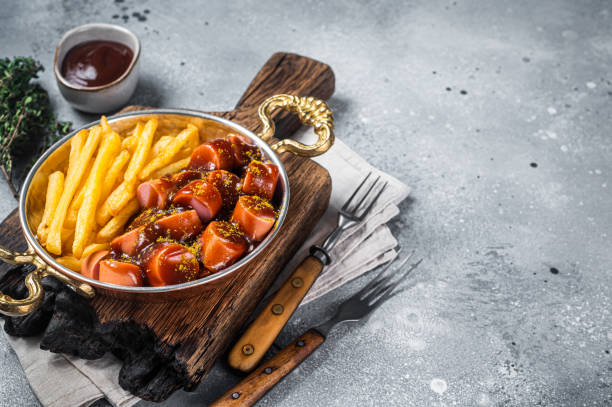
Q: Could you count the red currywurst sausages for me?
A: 14